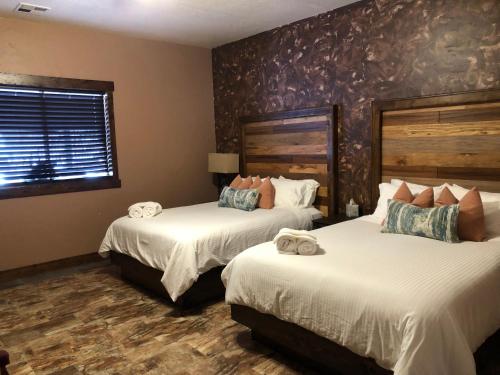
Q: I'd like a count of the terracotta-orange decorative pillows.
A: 4